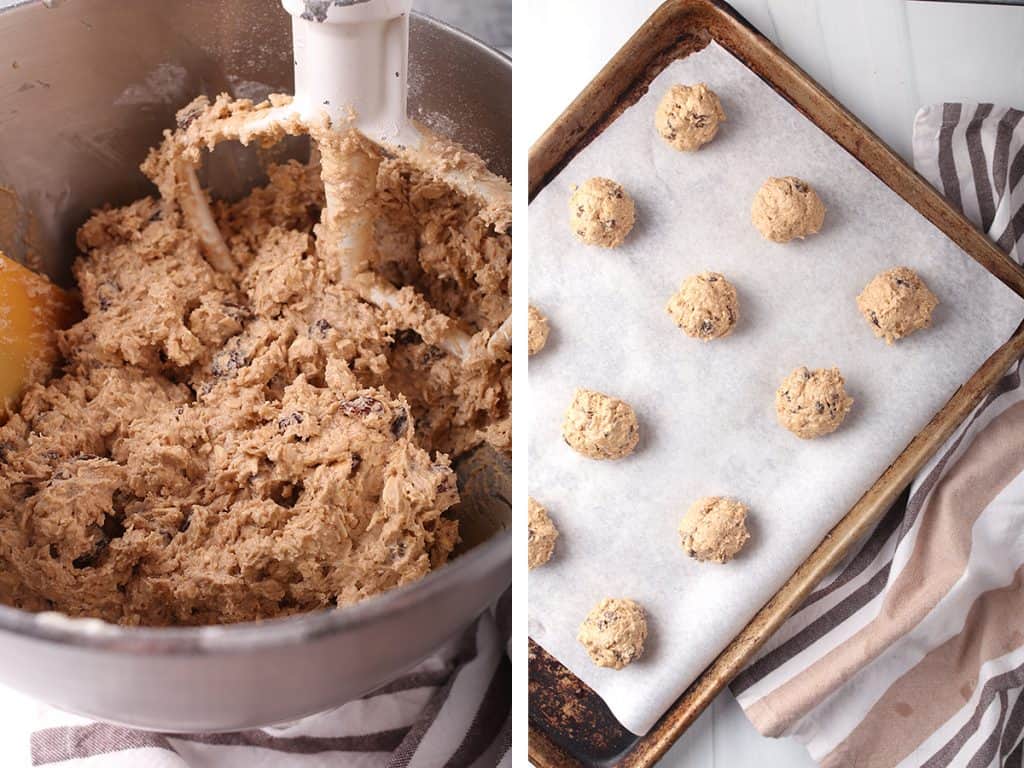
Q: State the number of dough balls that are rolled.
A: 11